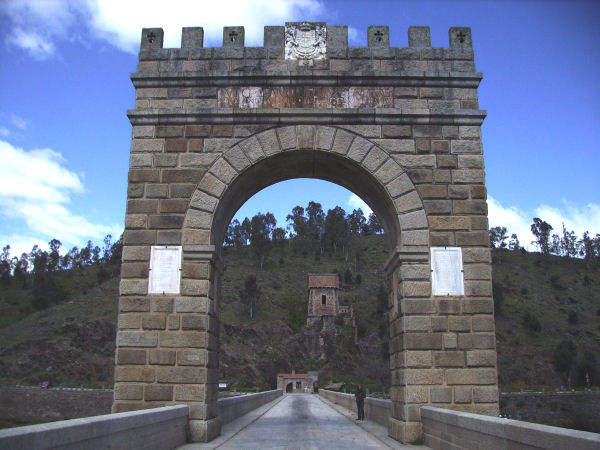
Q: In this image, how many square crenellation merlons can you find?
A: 8